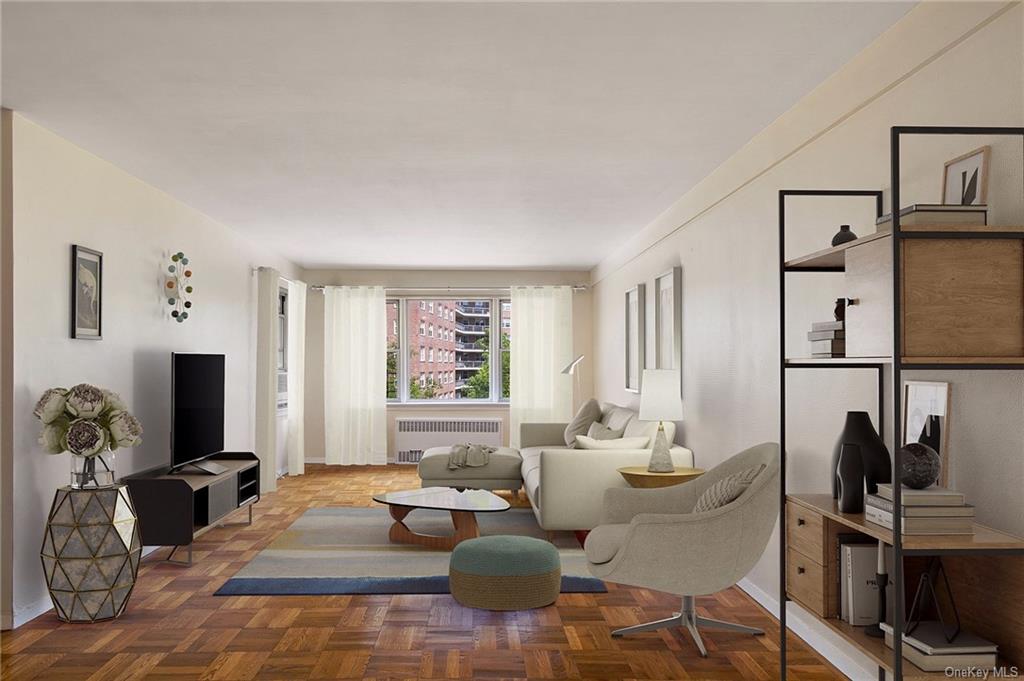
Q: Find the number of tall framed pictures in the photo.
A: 2